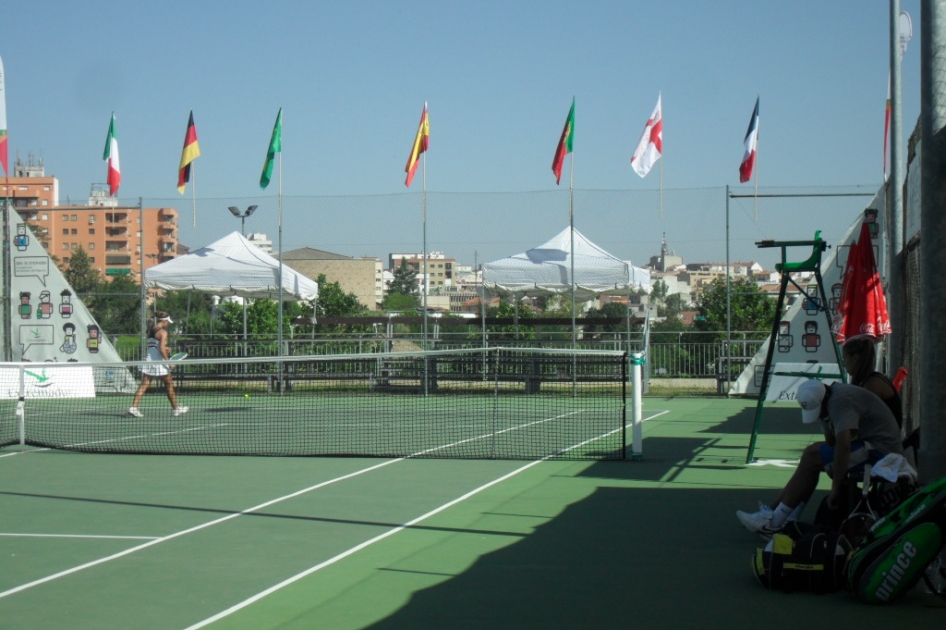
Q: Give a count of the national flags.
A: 7